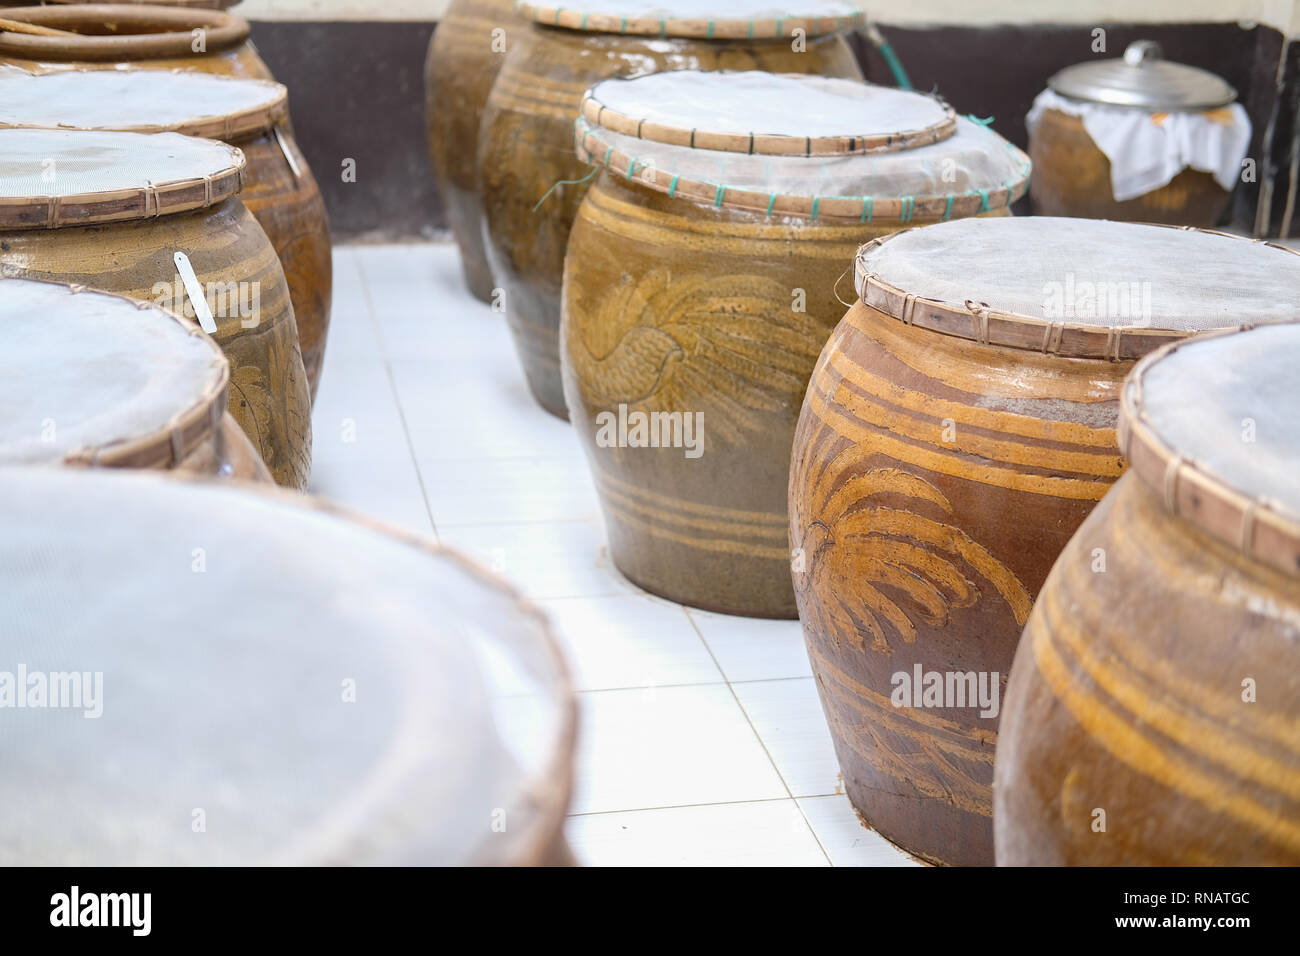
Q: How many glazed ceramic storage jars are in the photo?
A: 12